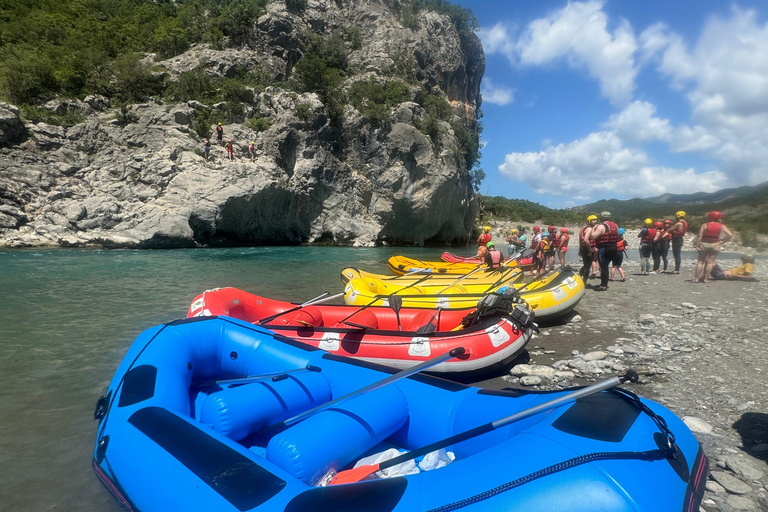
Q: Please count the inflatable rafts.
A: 6